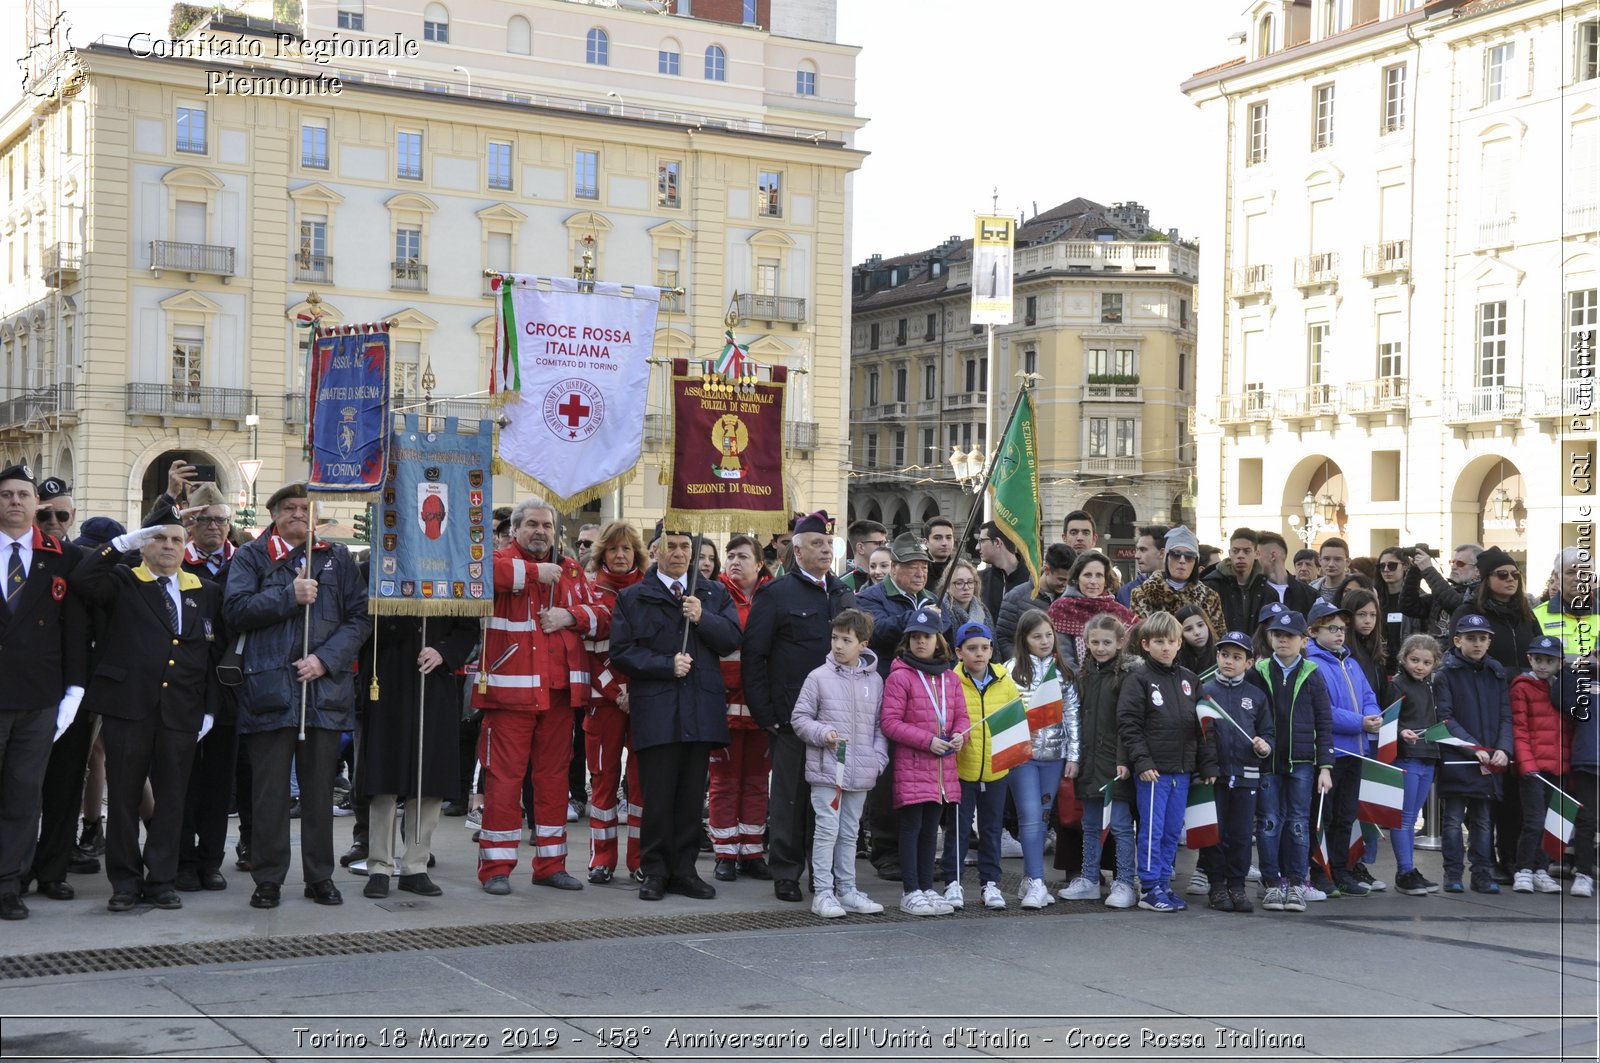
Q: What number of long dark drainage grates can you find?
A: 1